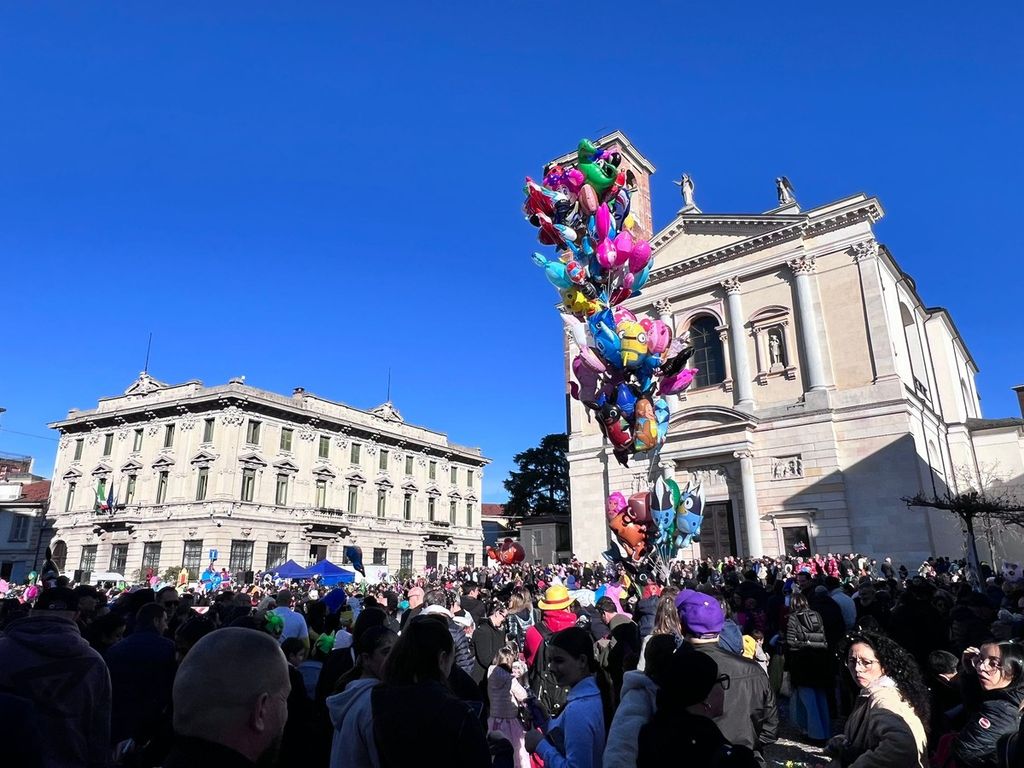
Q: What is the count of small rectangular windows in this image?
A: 14